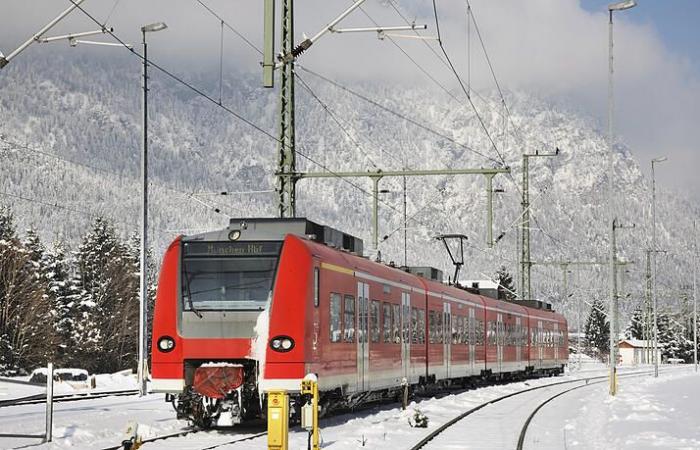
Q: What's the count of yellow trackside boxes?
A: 2